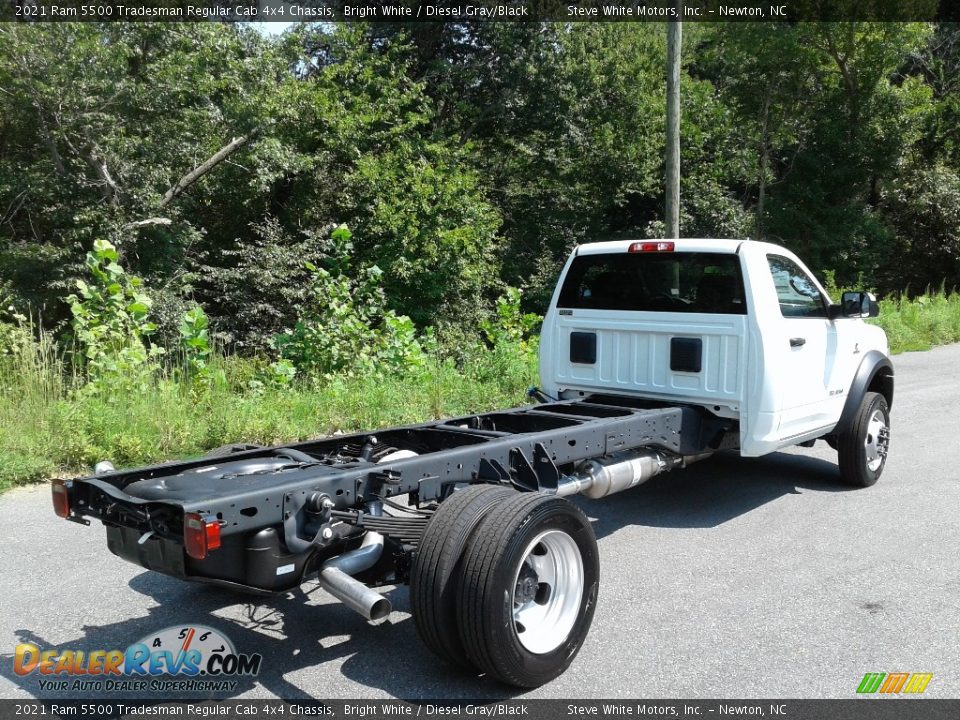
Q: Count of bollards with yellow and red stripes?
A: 0